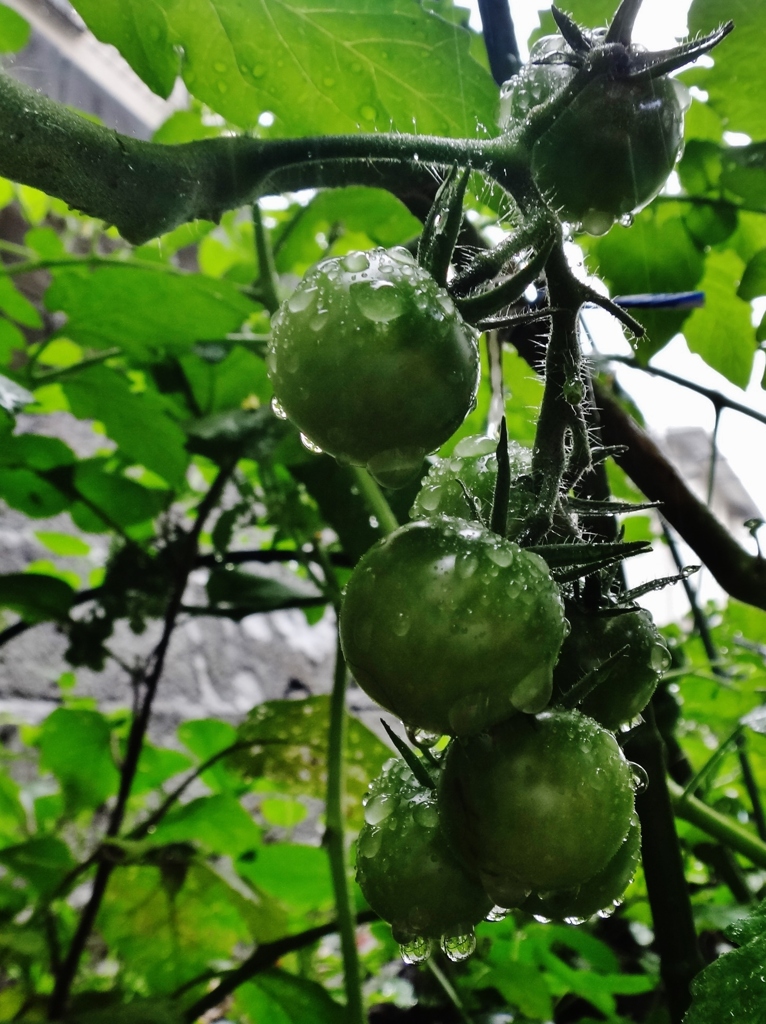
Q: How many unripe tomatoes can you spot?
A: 8